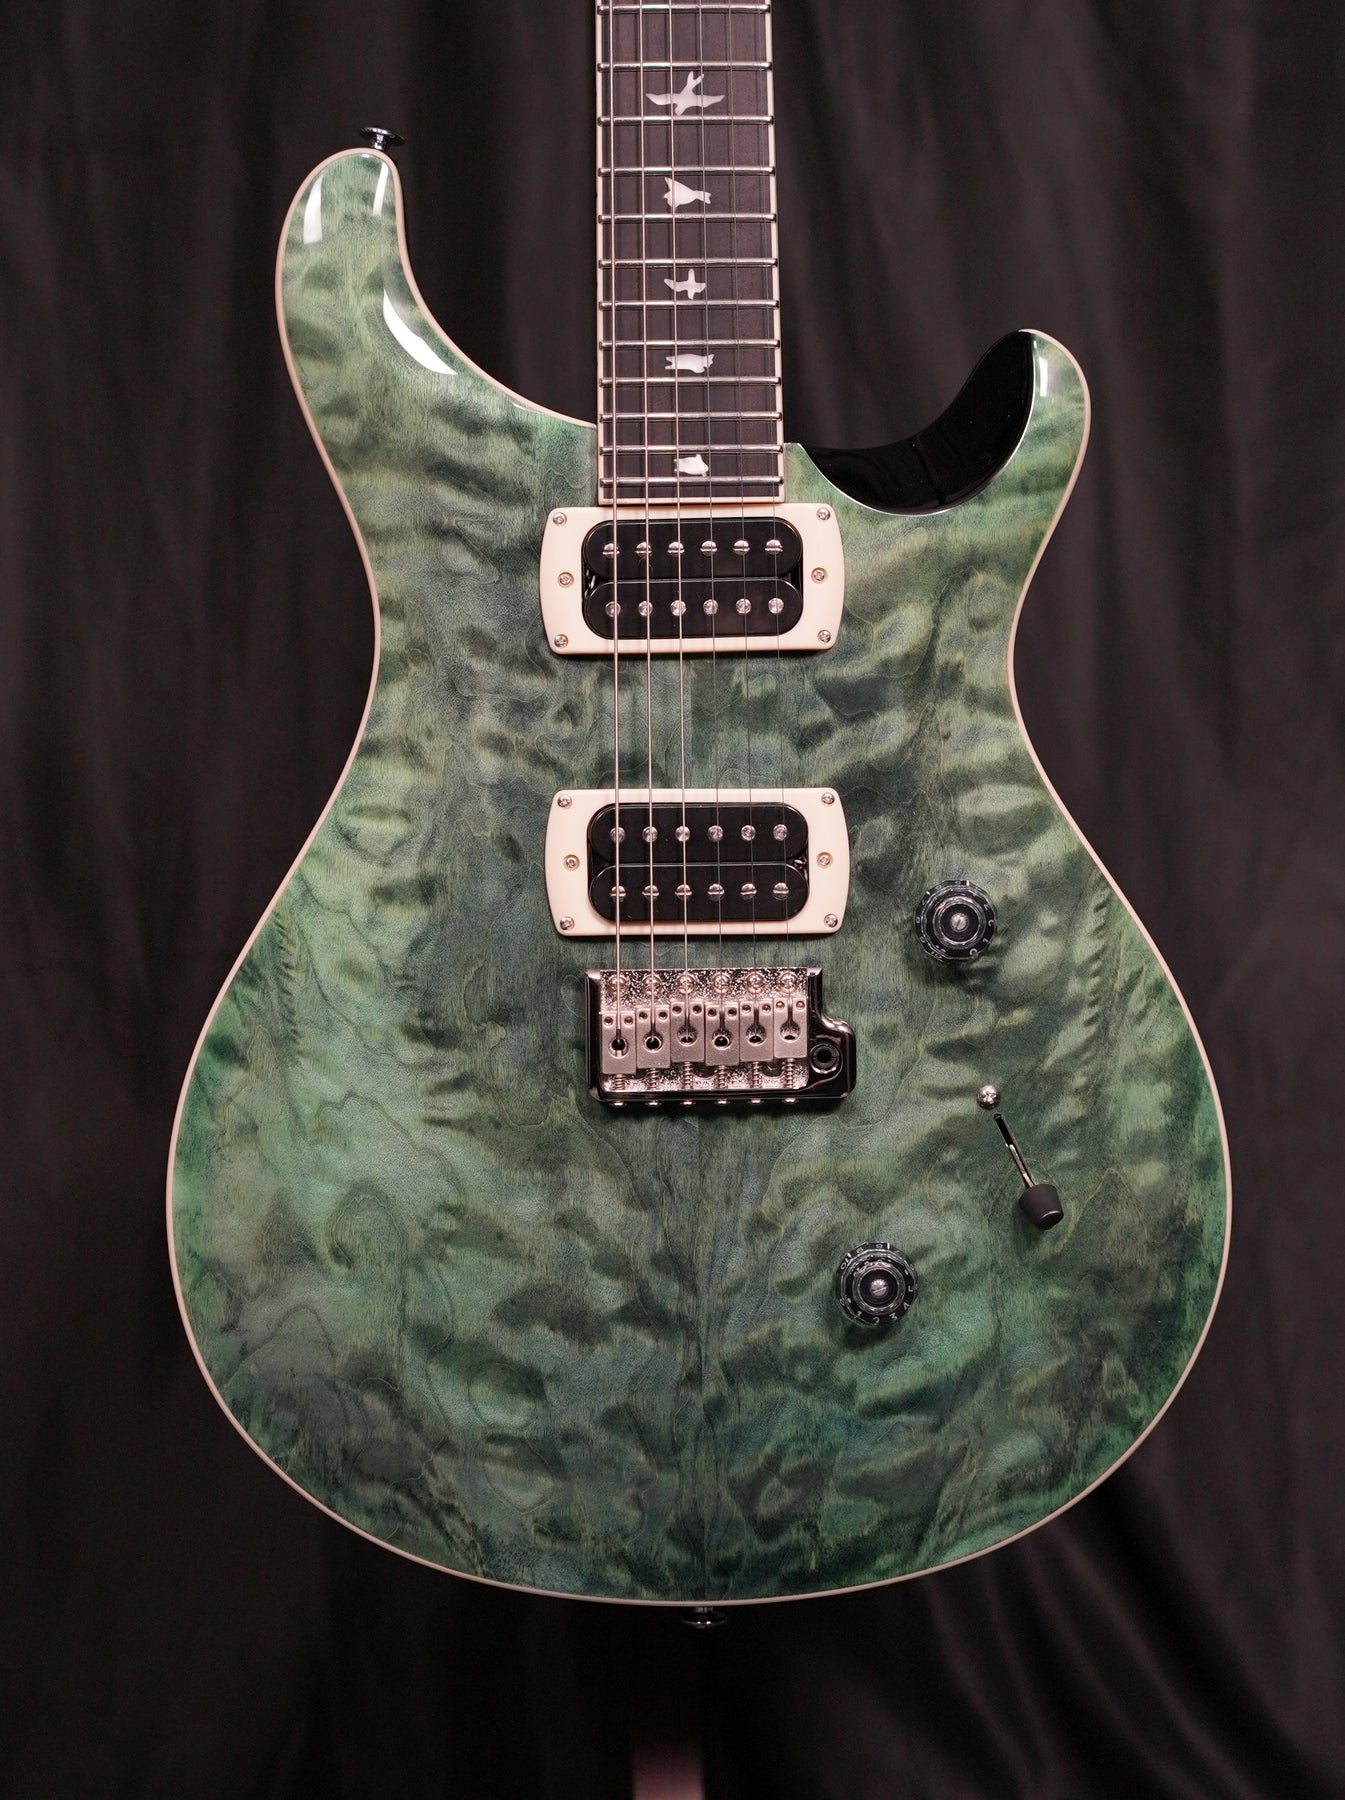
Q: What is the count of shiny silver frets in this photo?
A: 12